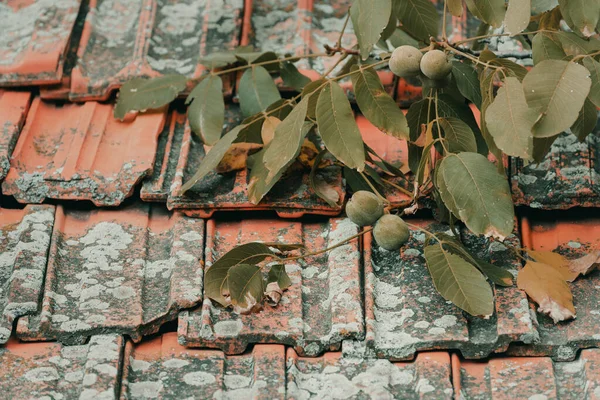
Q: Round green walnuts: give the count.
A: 4